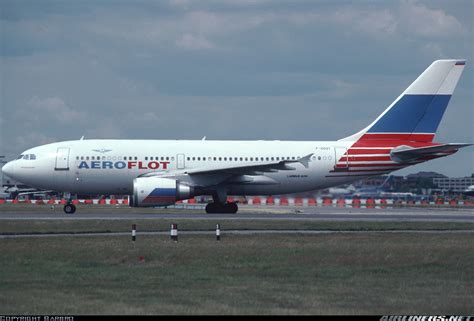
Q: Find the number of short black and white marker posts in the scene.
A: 3